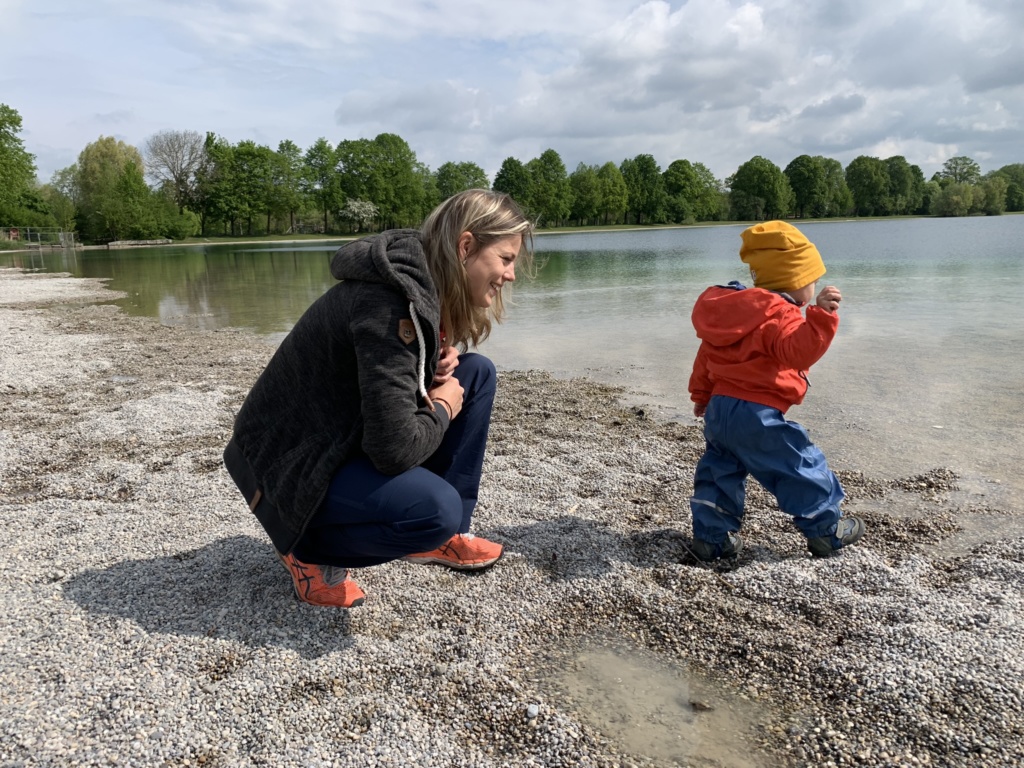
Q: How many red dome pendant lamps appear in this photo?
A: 0